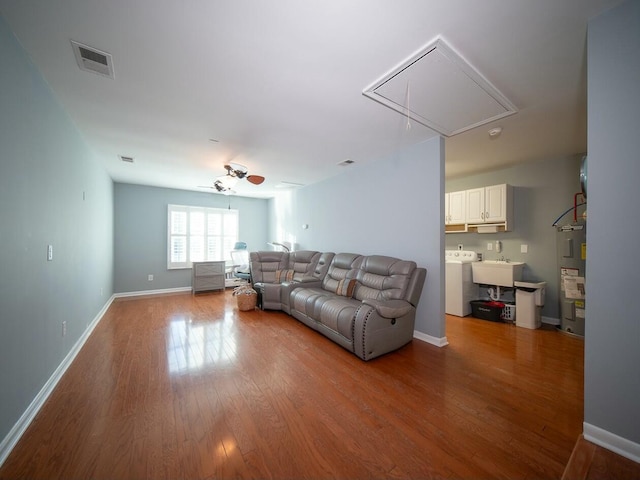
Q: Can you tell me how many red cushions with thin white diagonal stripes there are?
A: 0